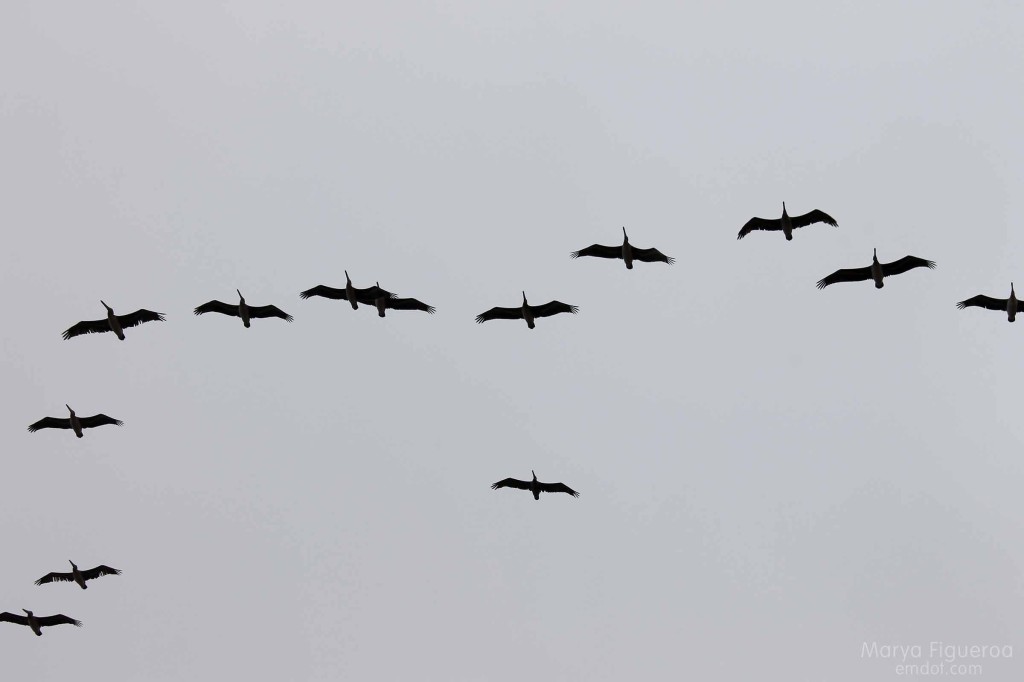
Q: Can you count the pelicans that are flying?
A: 13